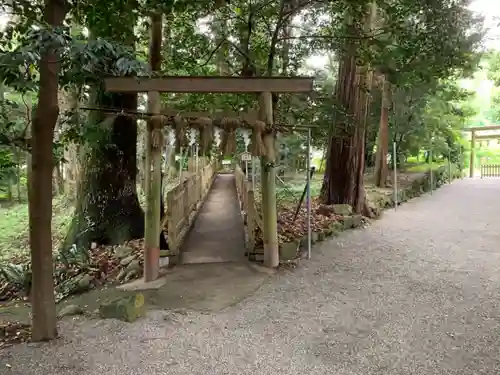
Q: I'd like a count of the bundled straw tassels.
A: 5